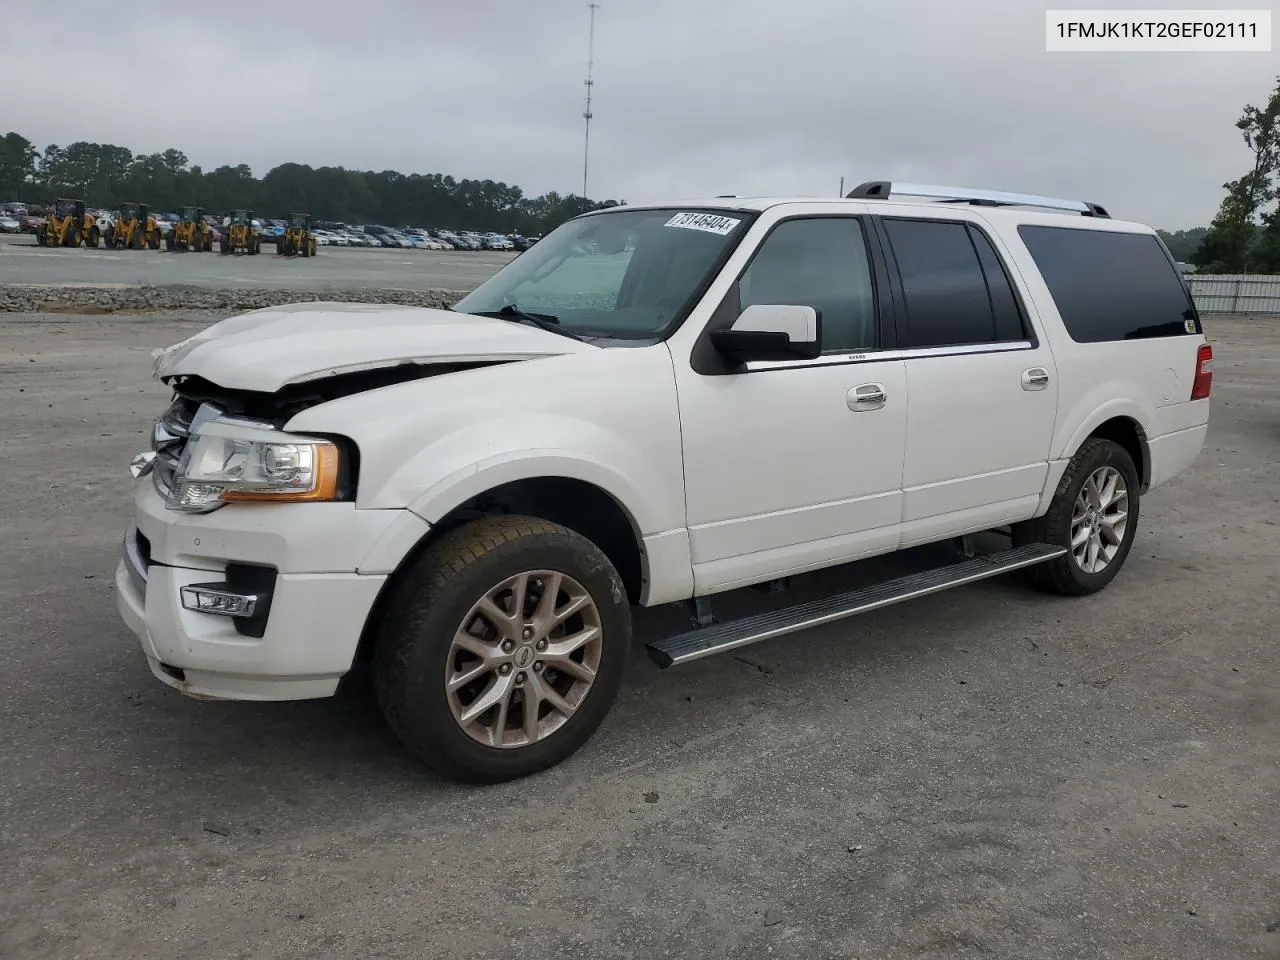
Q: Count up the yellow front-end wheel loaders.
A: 5